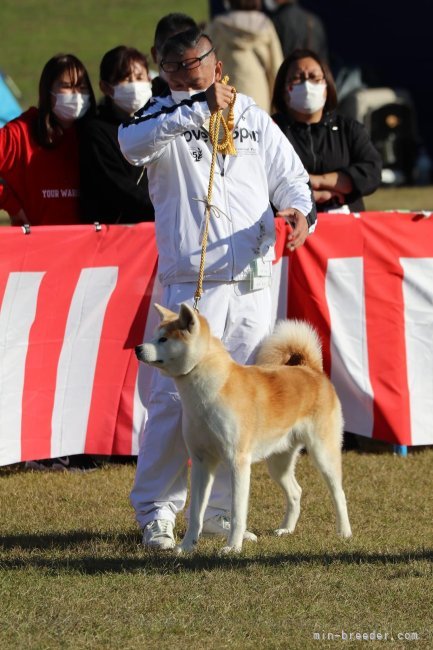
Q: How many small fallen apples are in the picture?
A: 0